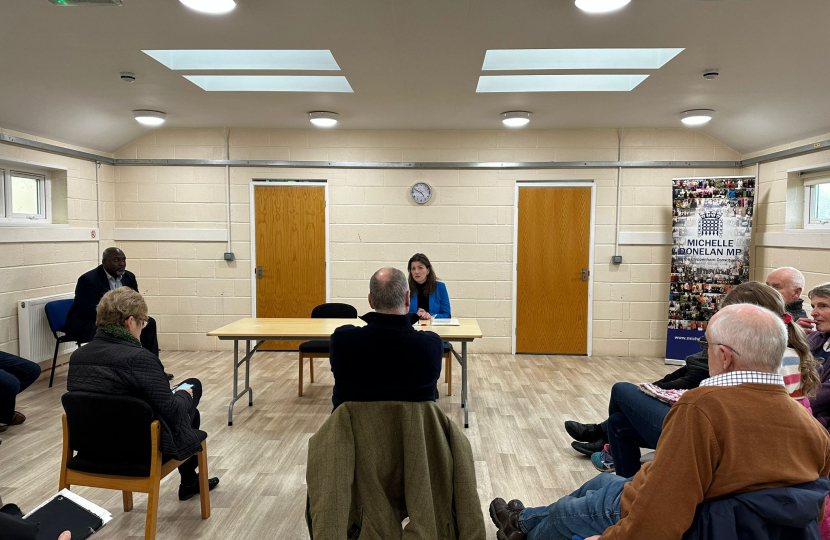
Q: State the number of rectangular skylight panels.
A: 4